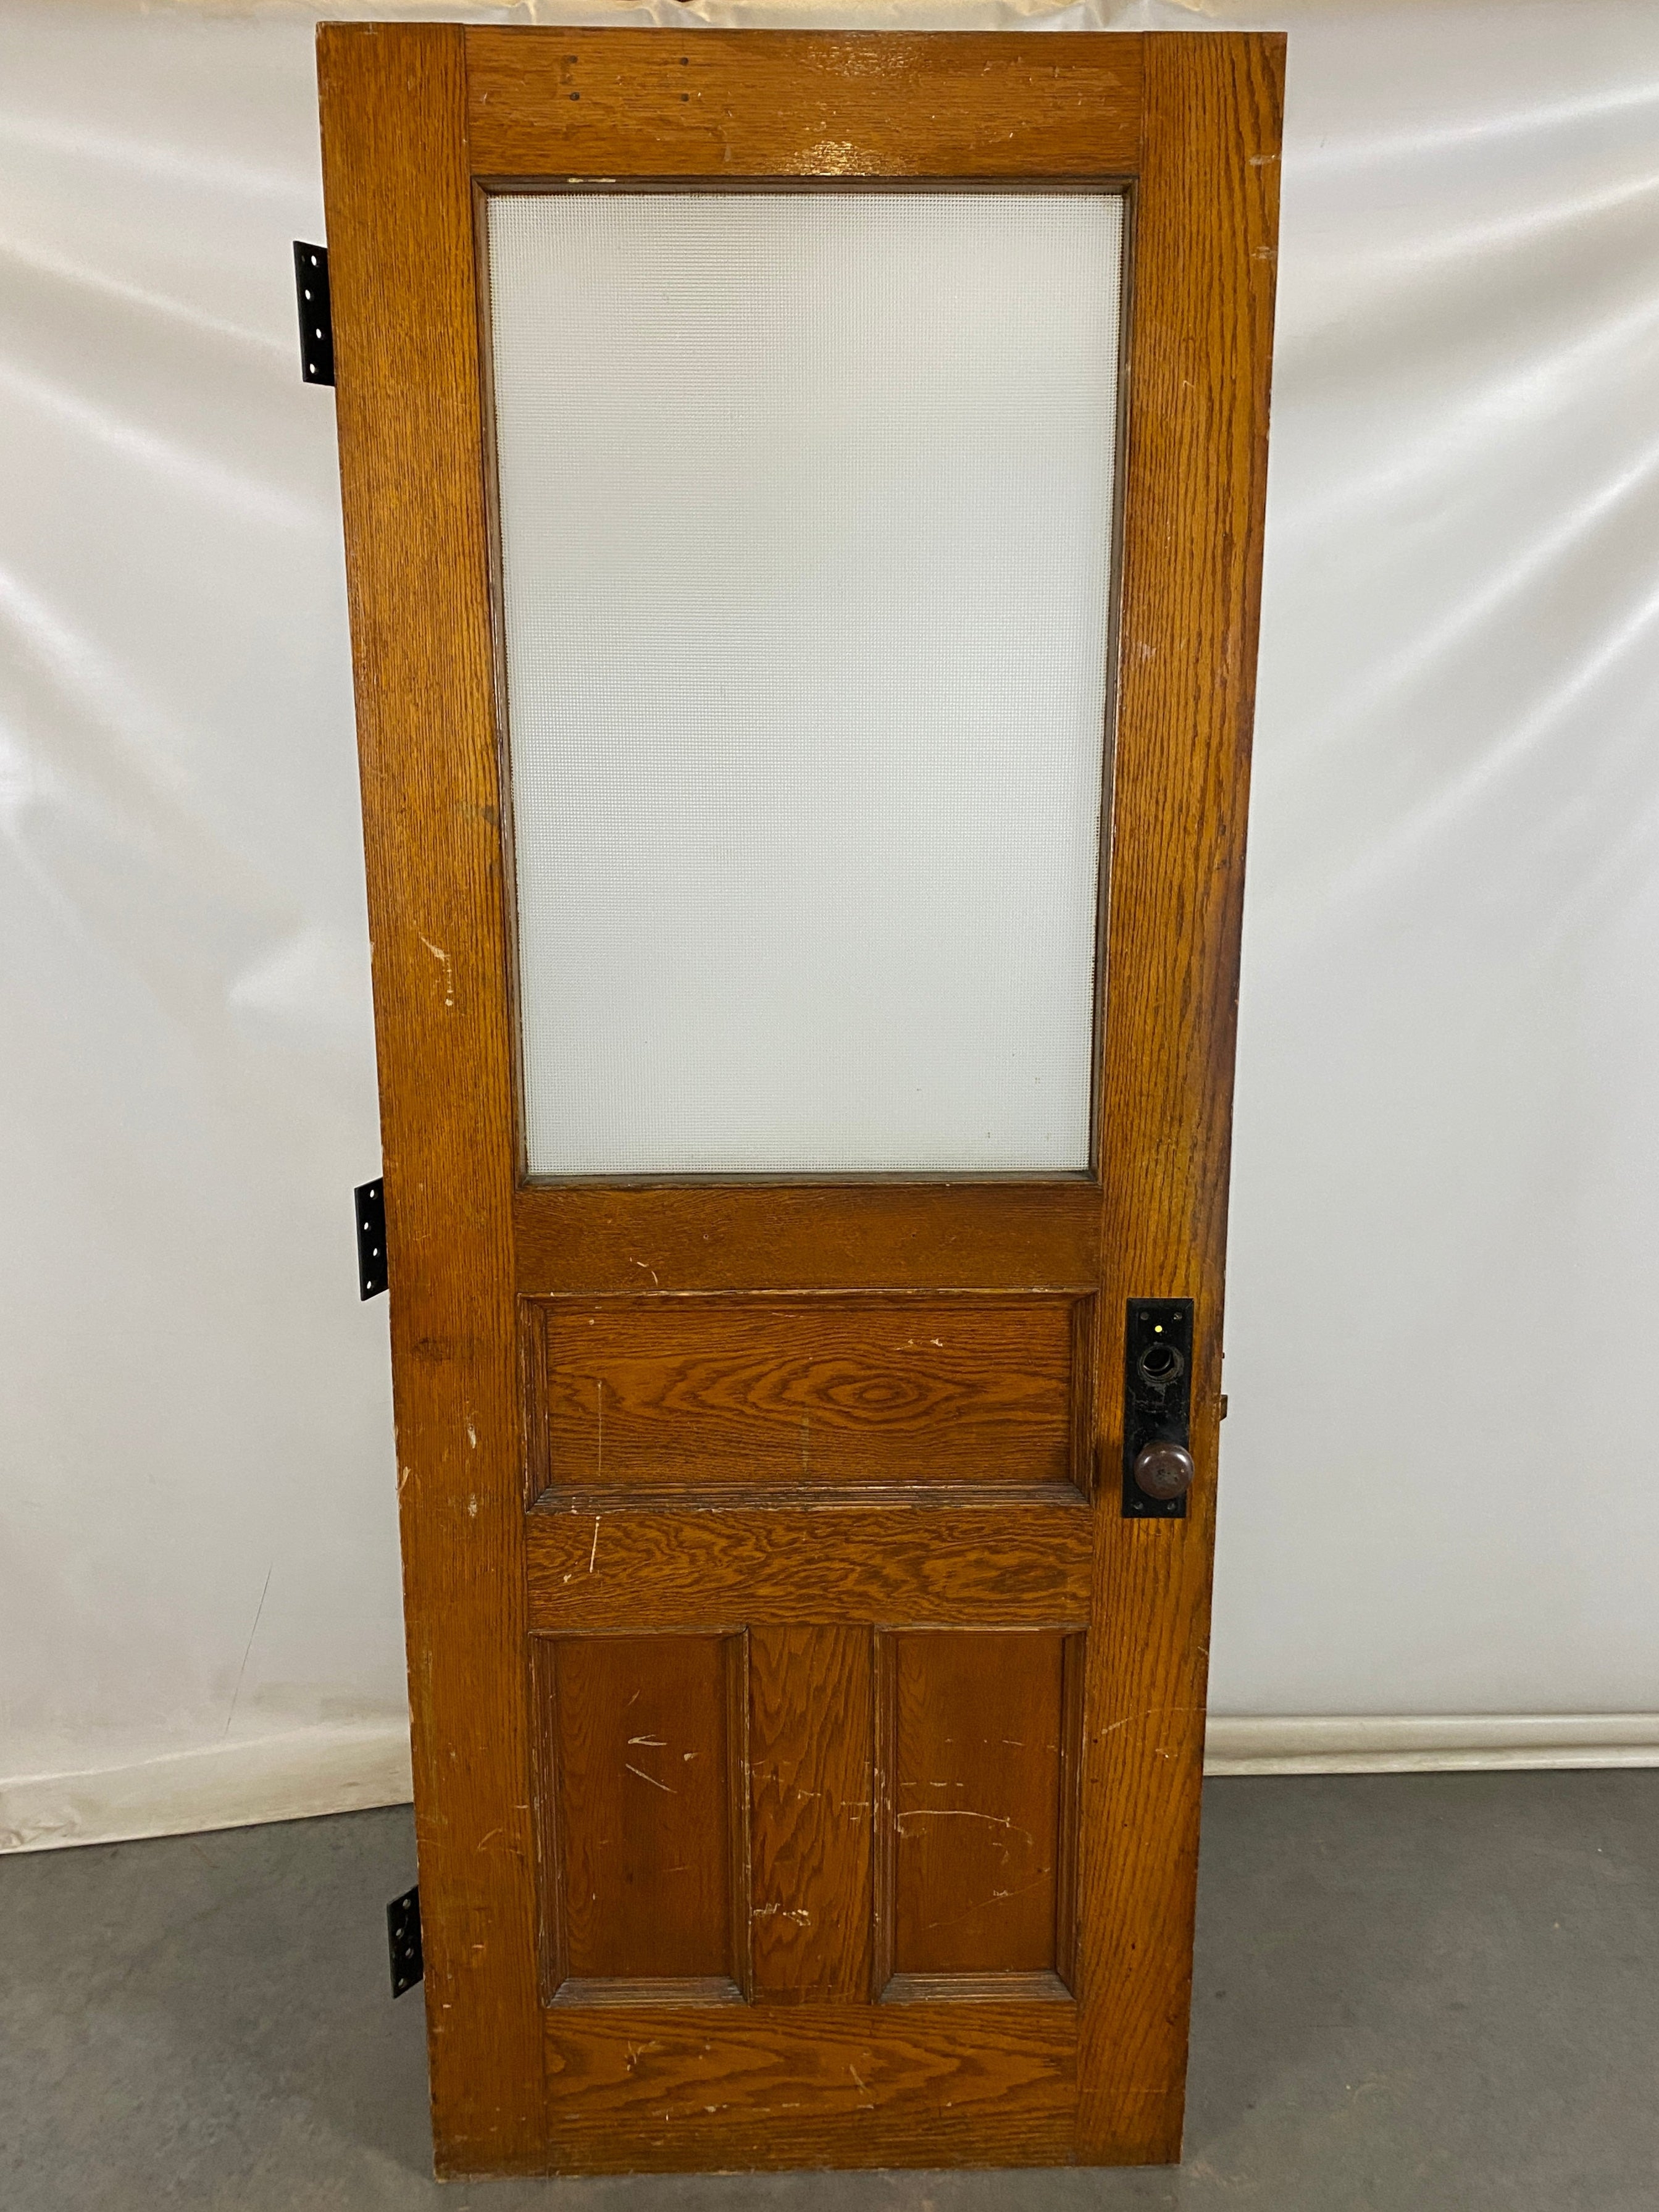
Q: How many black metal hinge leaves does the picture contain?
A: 3